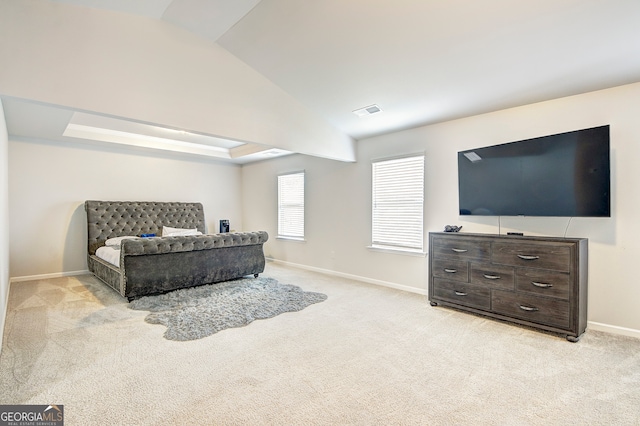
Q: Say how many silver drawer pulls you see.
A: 7